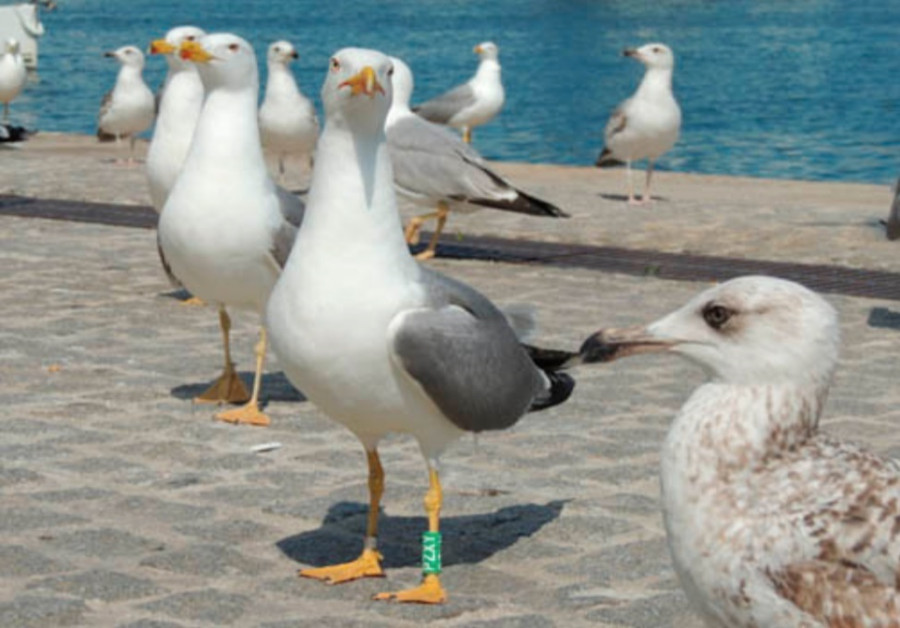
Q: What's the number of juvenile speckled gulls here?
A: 1